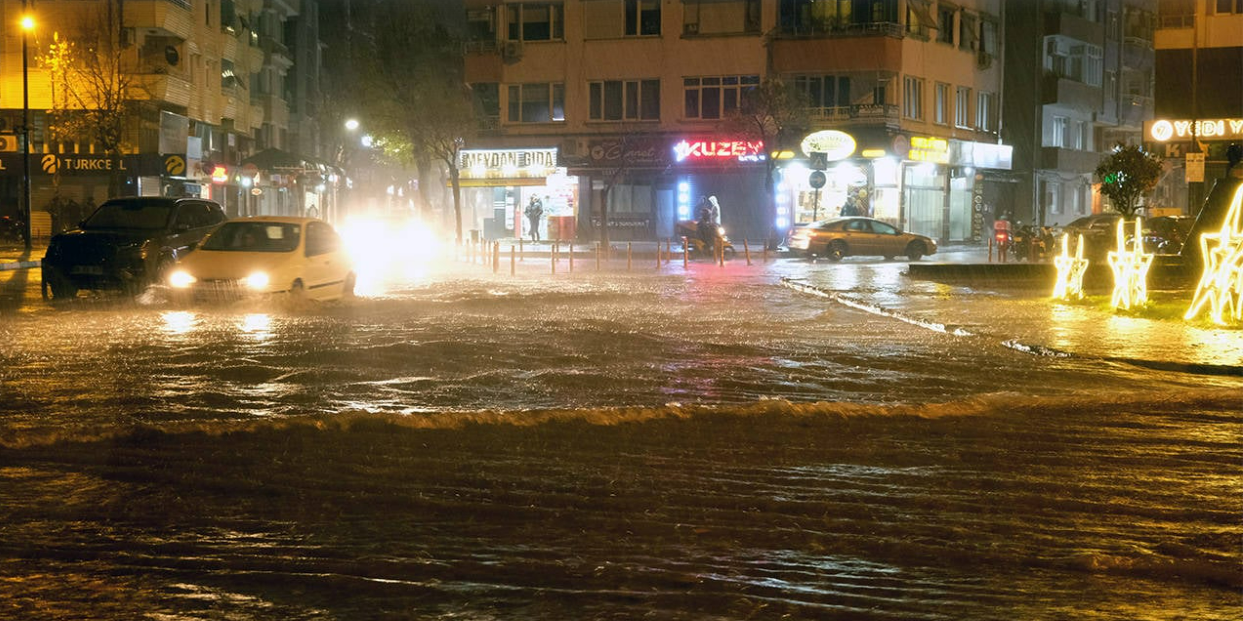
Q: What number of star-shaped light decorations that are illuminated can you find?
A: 3